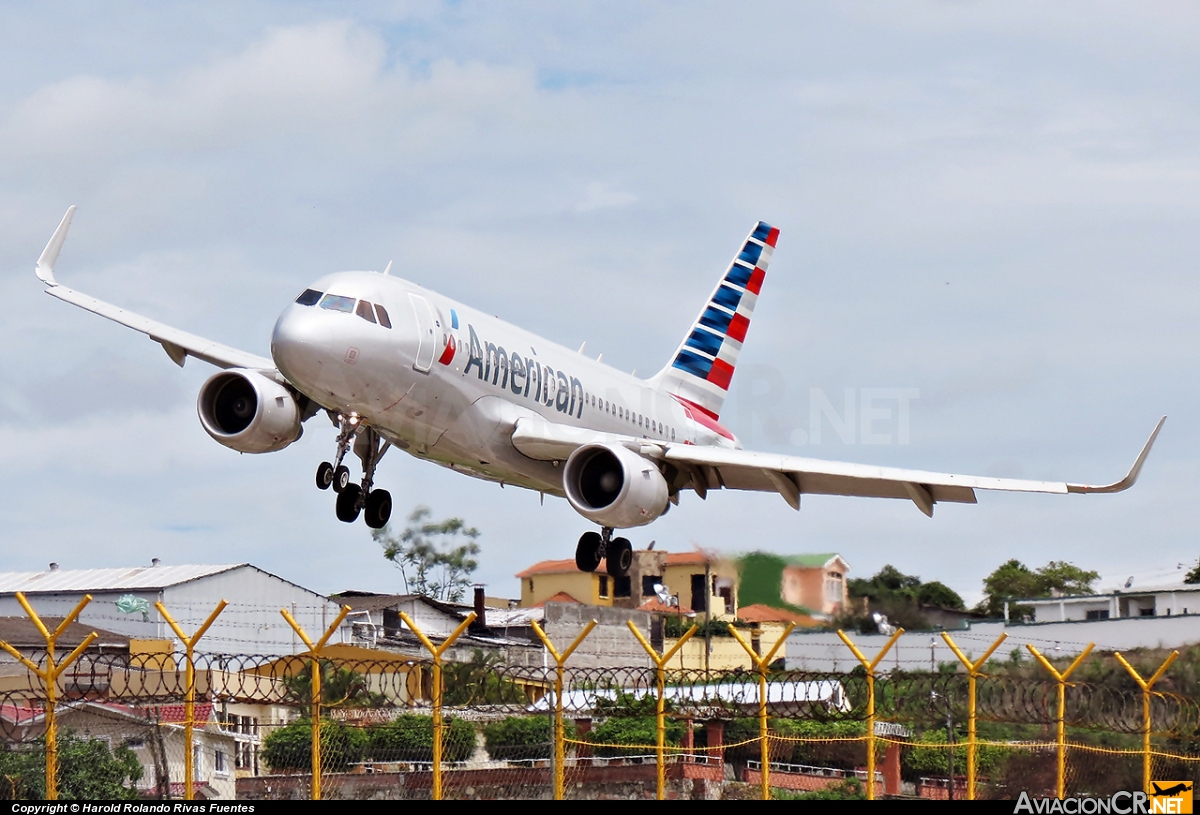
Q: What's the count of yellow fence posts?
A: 11